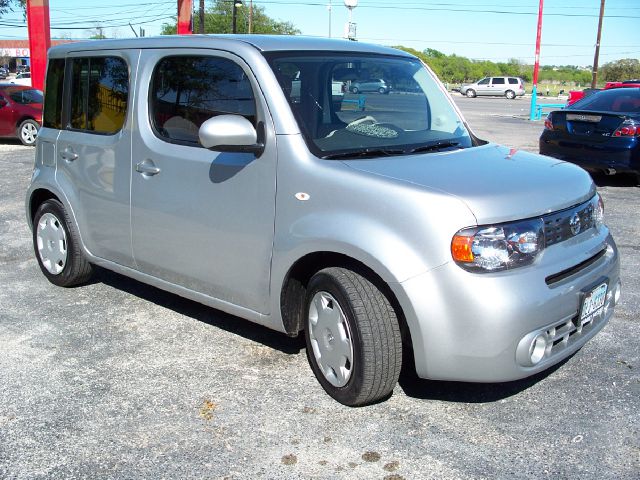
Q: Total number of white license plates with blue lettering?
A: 1